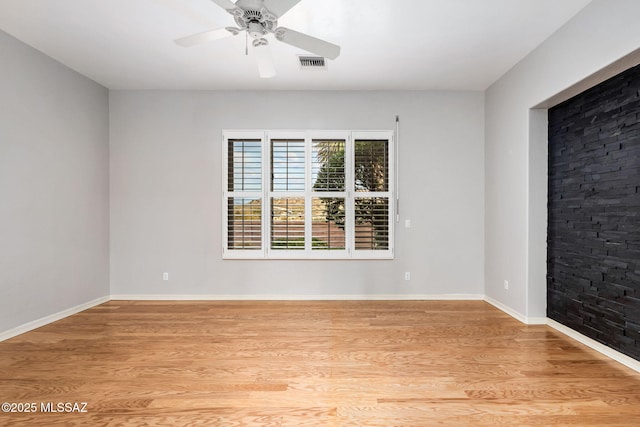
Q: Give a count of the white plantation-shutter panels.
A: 4